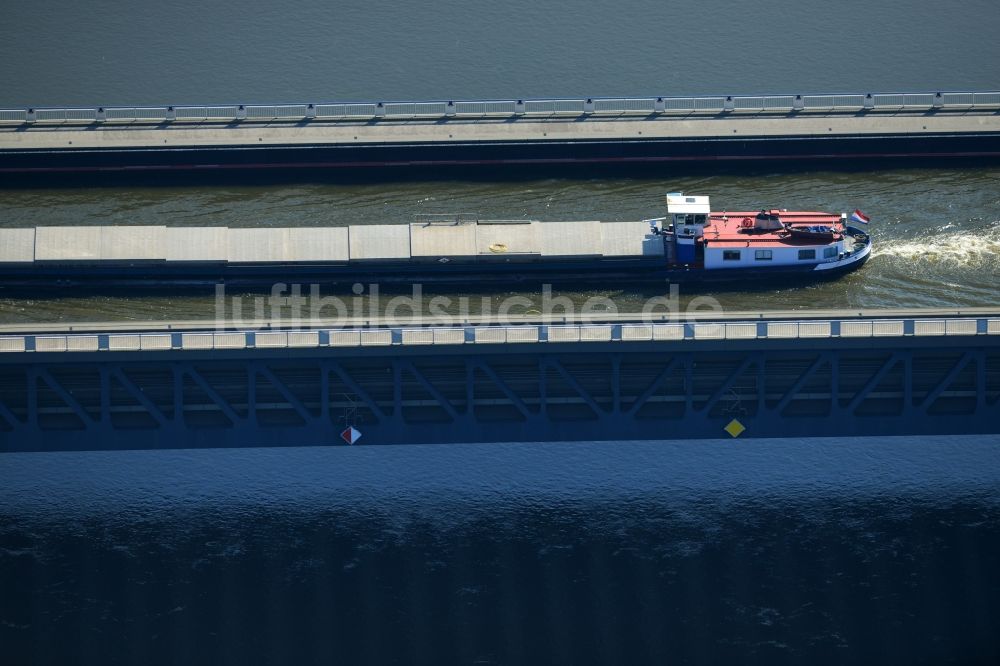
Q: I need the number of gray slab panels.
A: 11